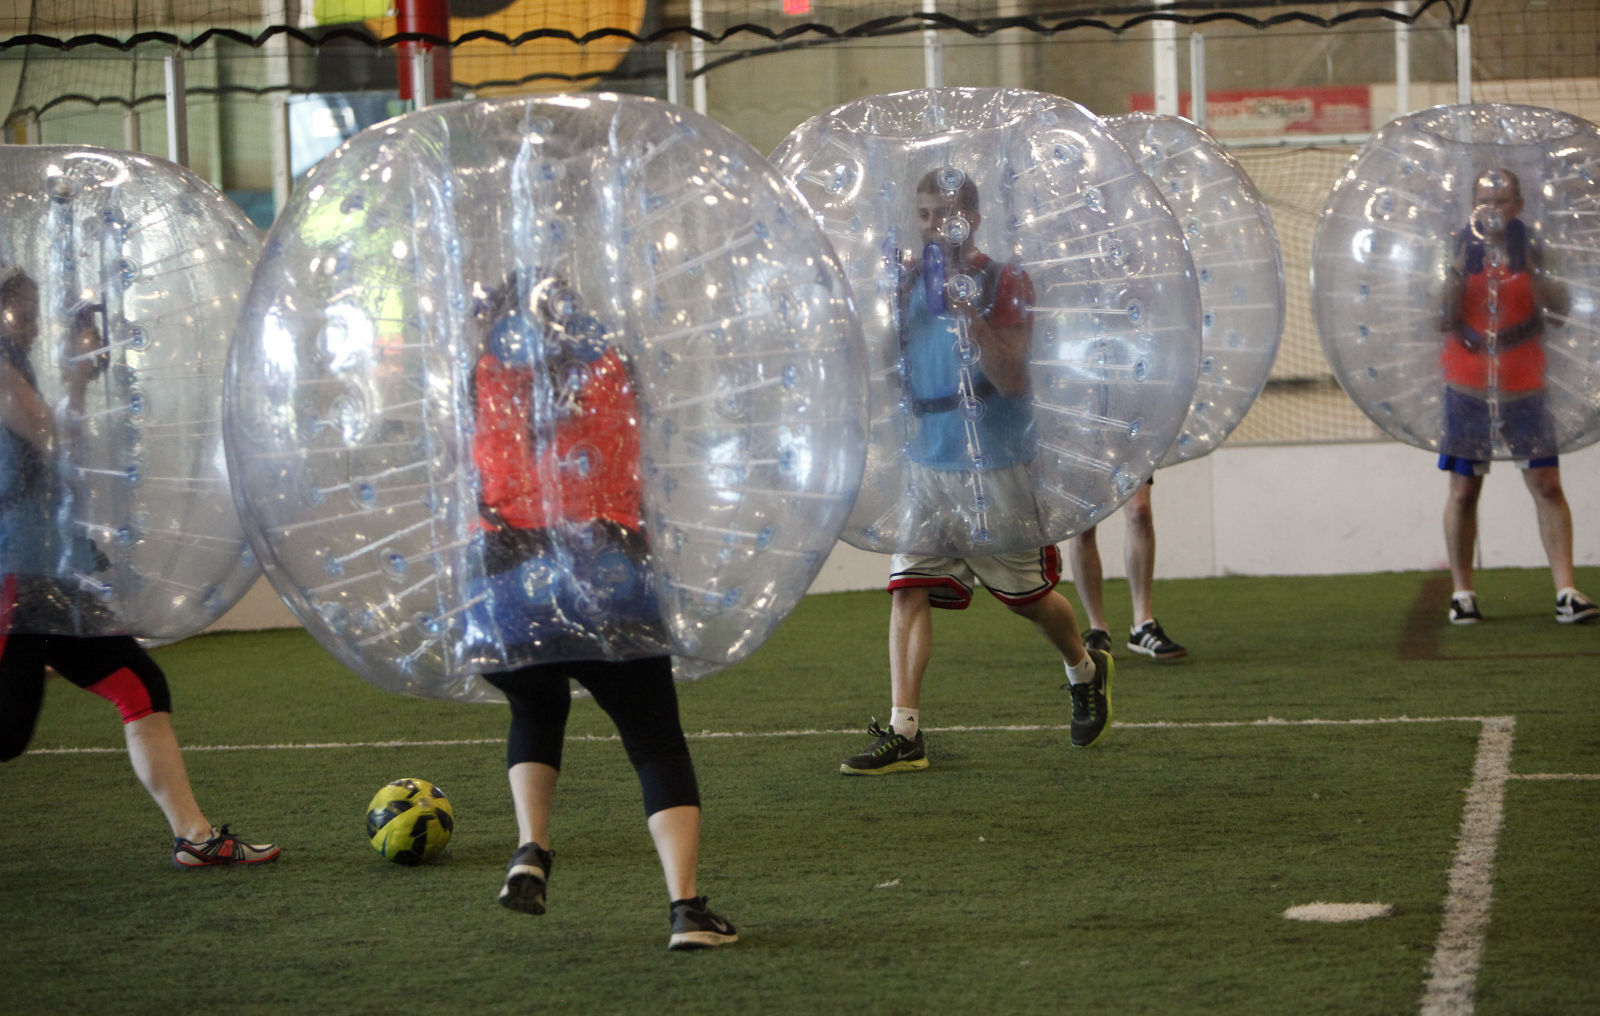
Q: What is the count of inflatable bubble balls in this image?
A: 5